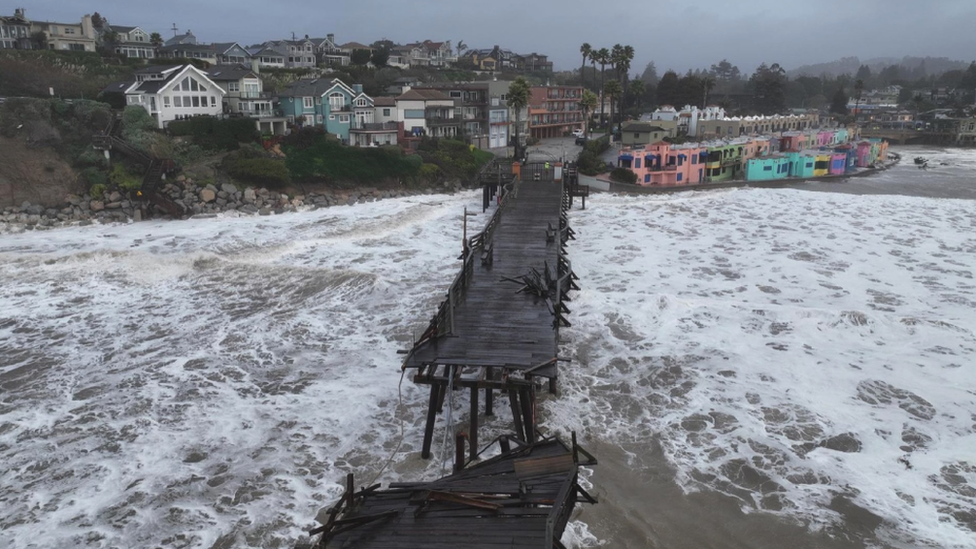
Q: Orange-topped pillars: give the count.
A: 2